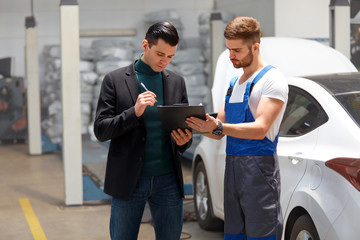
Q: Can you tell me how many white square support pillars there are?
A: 4